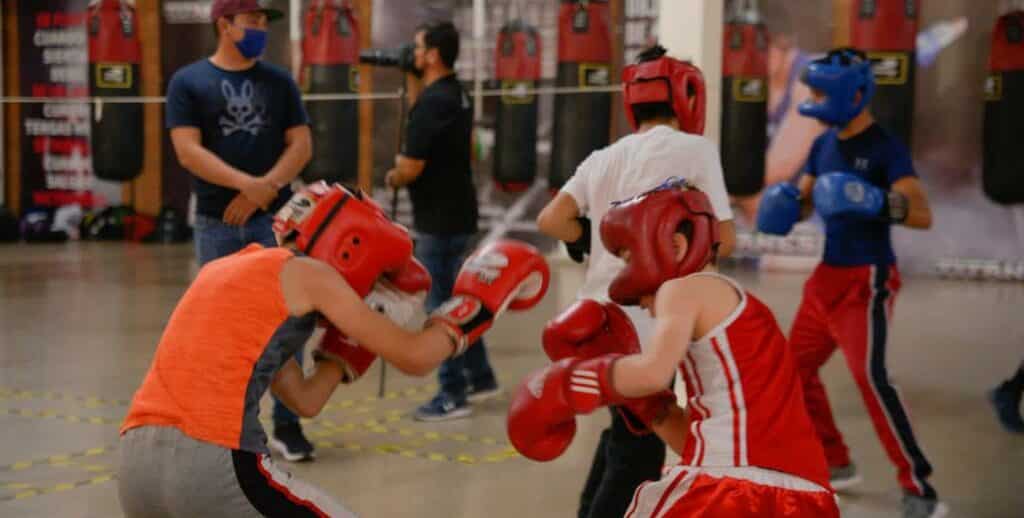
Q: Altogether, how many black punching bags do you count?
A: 7